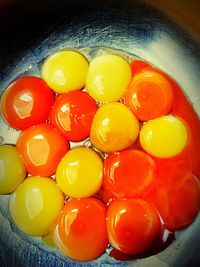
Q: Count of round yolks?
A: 14